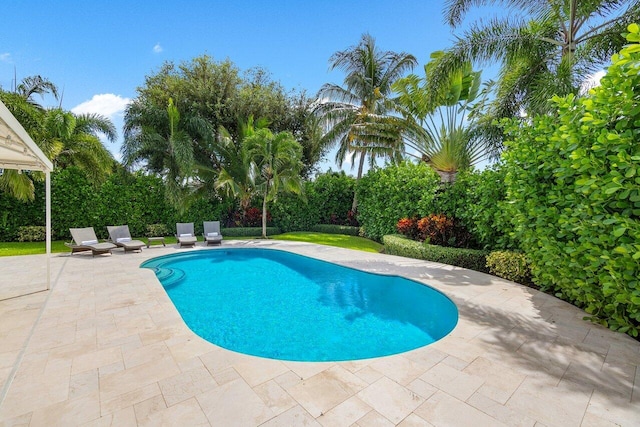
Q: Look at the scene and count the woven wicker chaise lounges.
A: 4